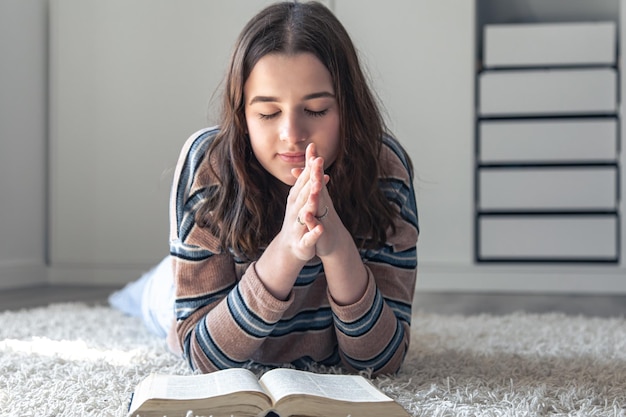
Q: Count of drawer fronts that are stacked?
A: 5